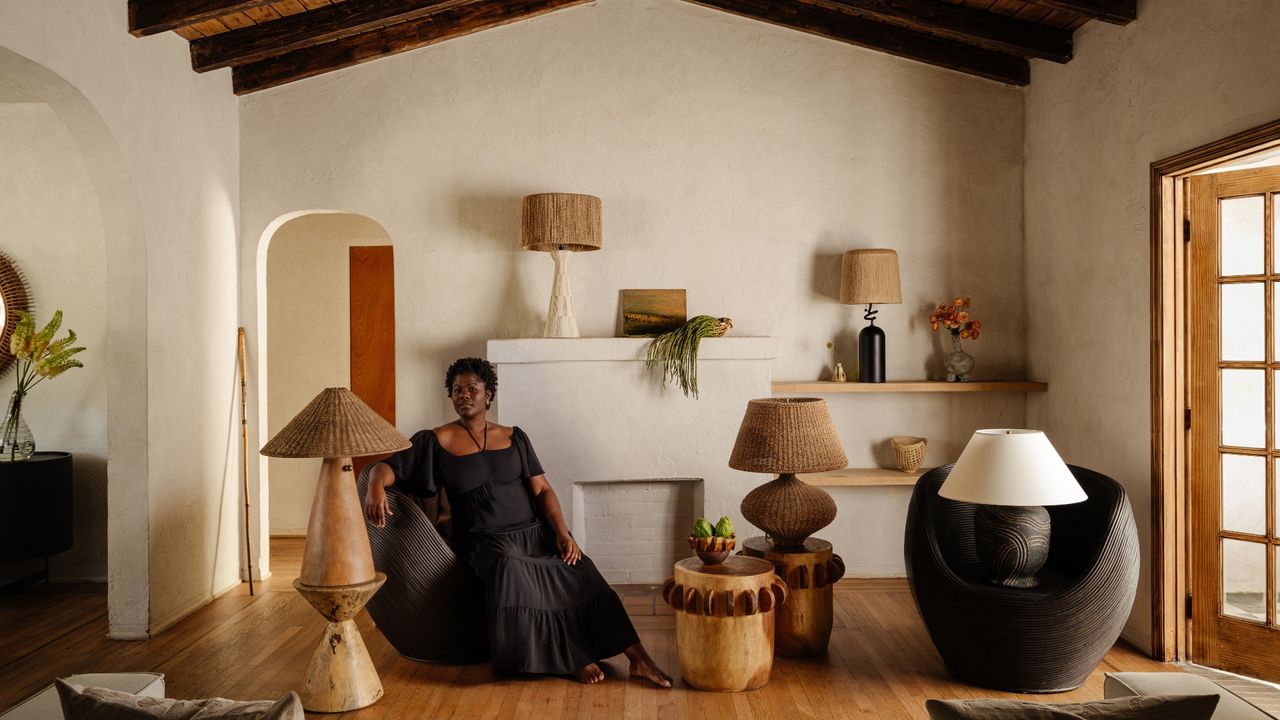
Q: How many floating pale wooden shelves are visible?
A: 2